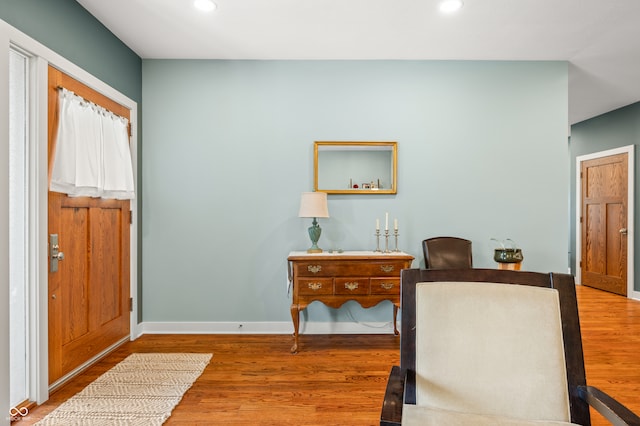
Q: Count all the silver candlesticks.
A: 3